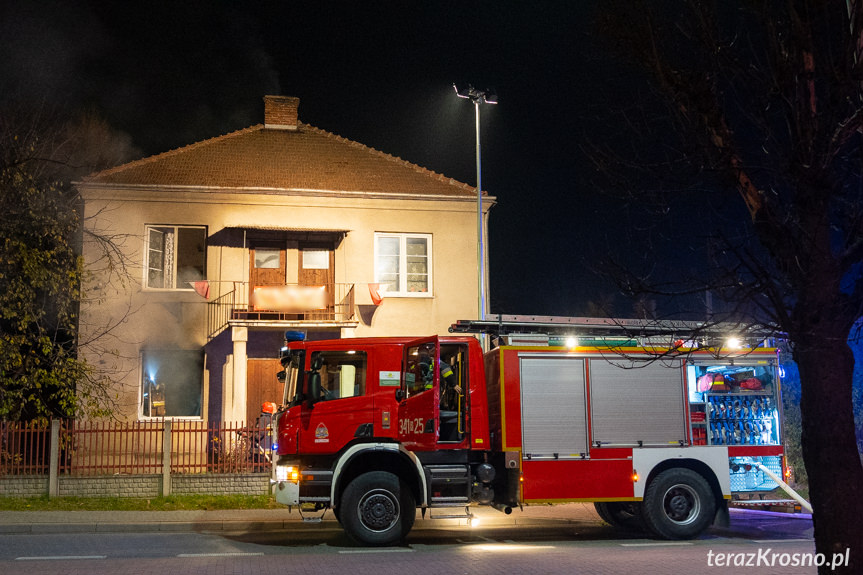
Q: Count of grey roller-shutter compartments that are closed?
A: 2